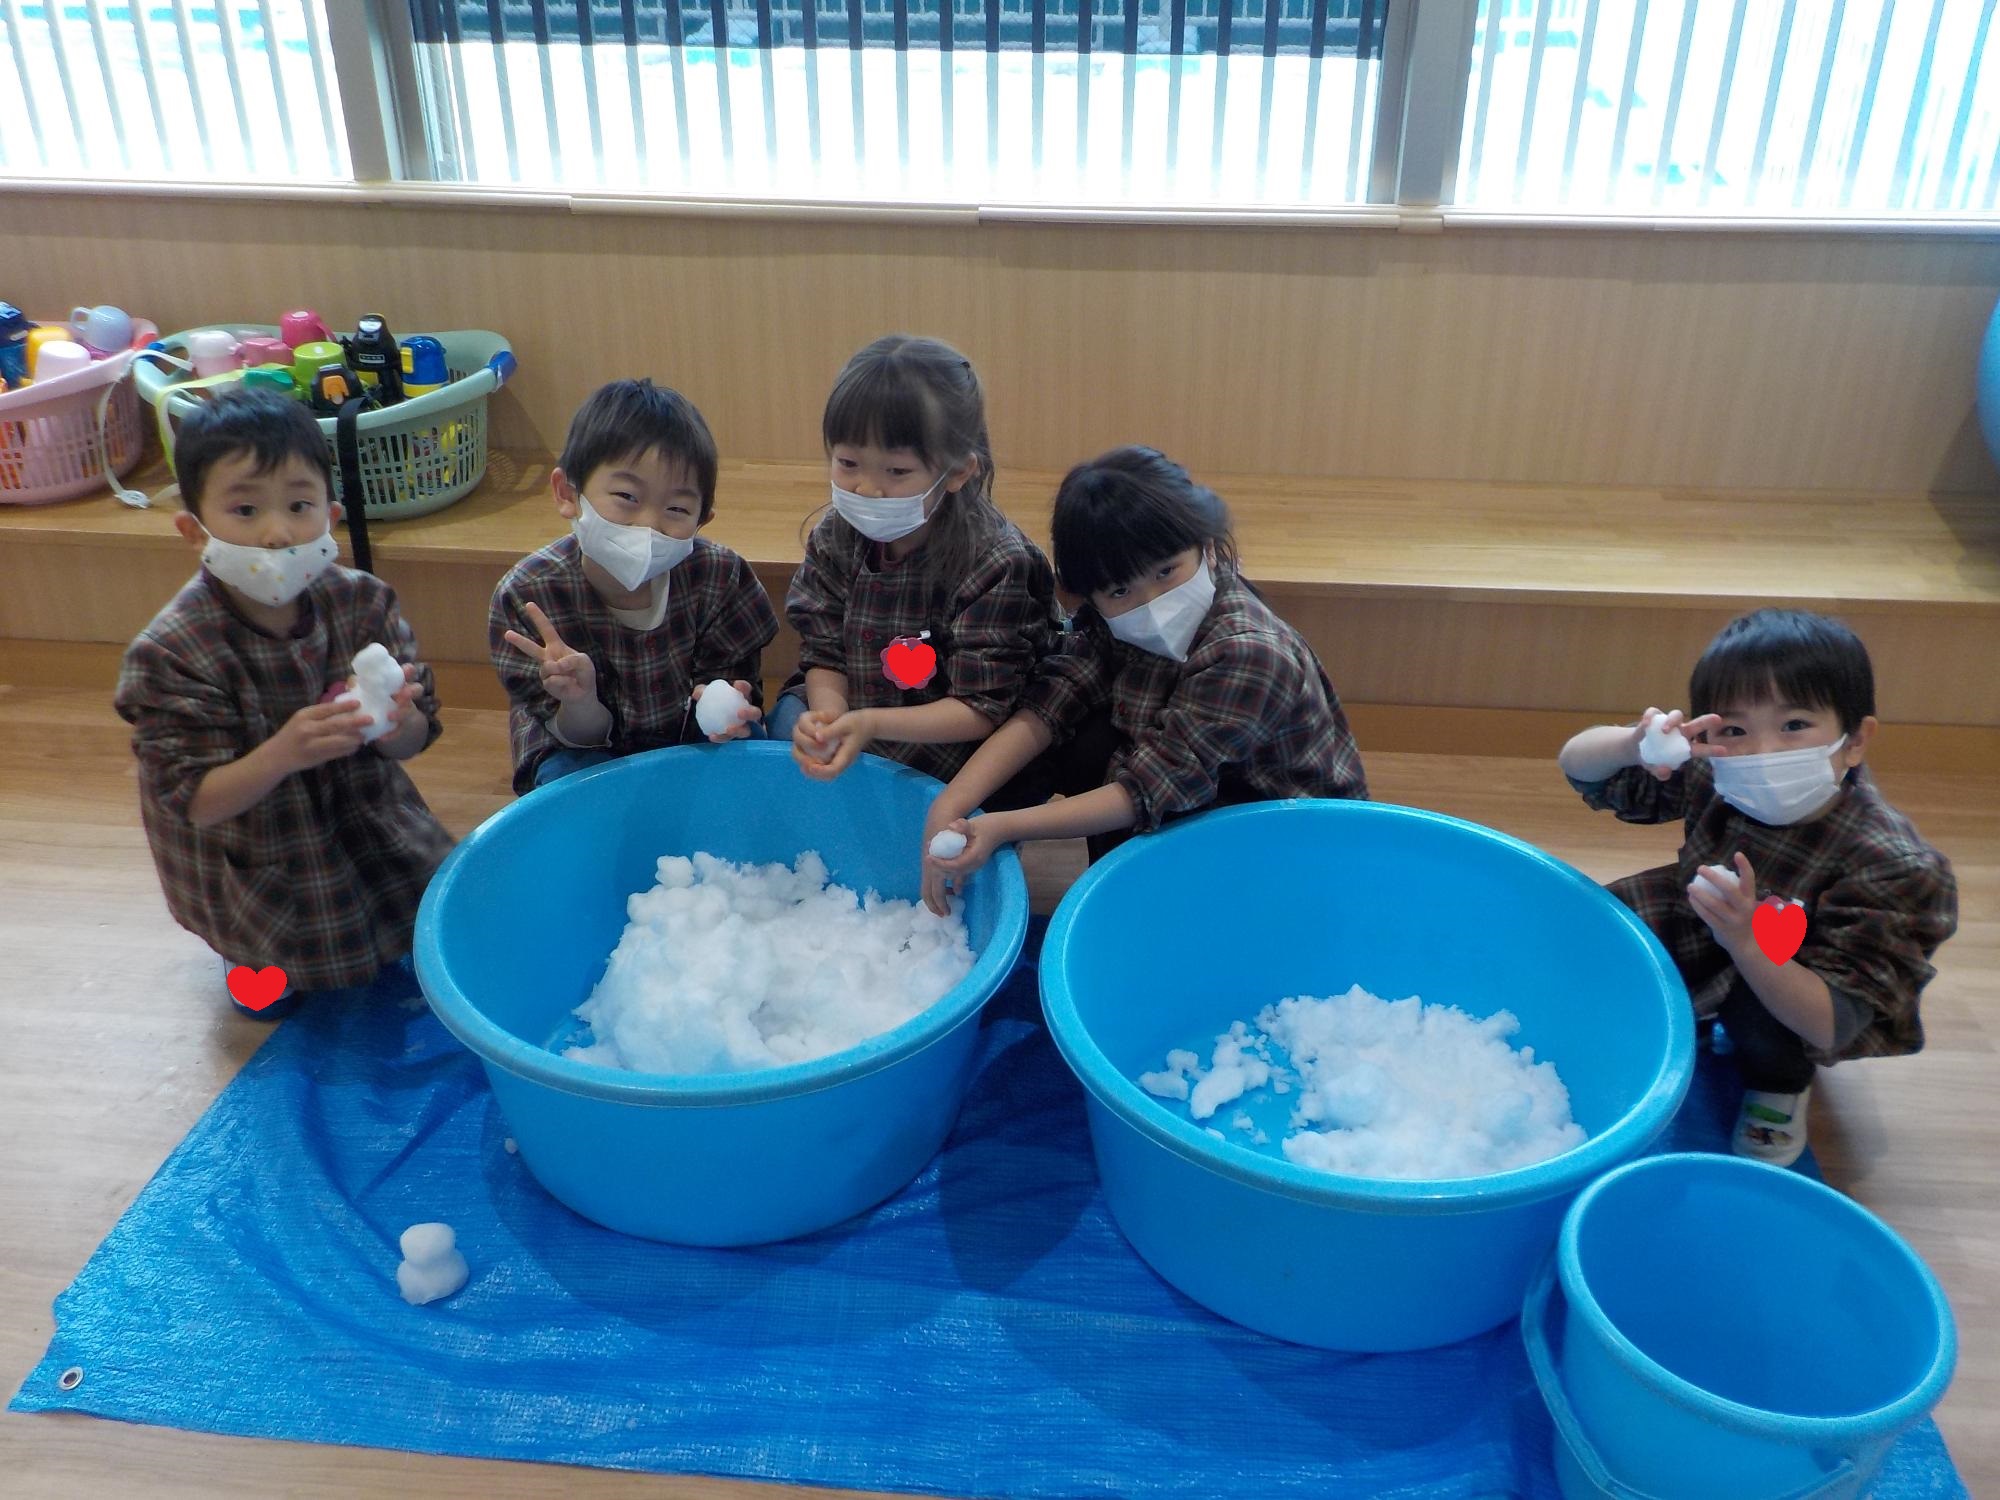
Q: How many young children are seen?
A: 5